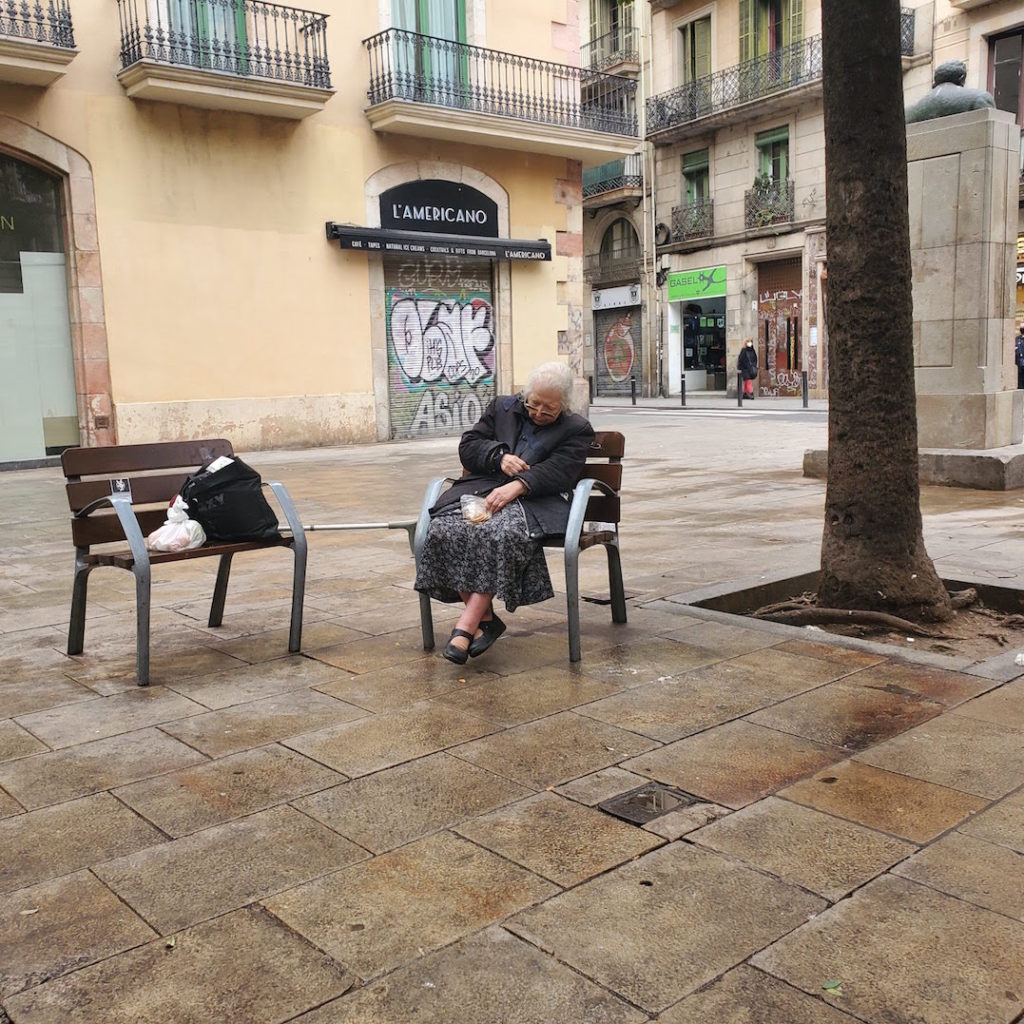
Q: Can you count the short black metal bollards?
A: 5